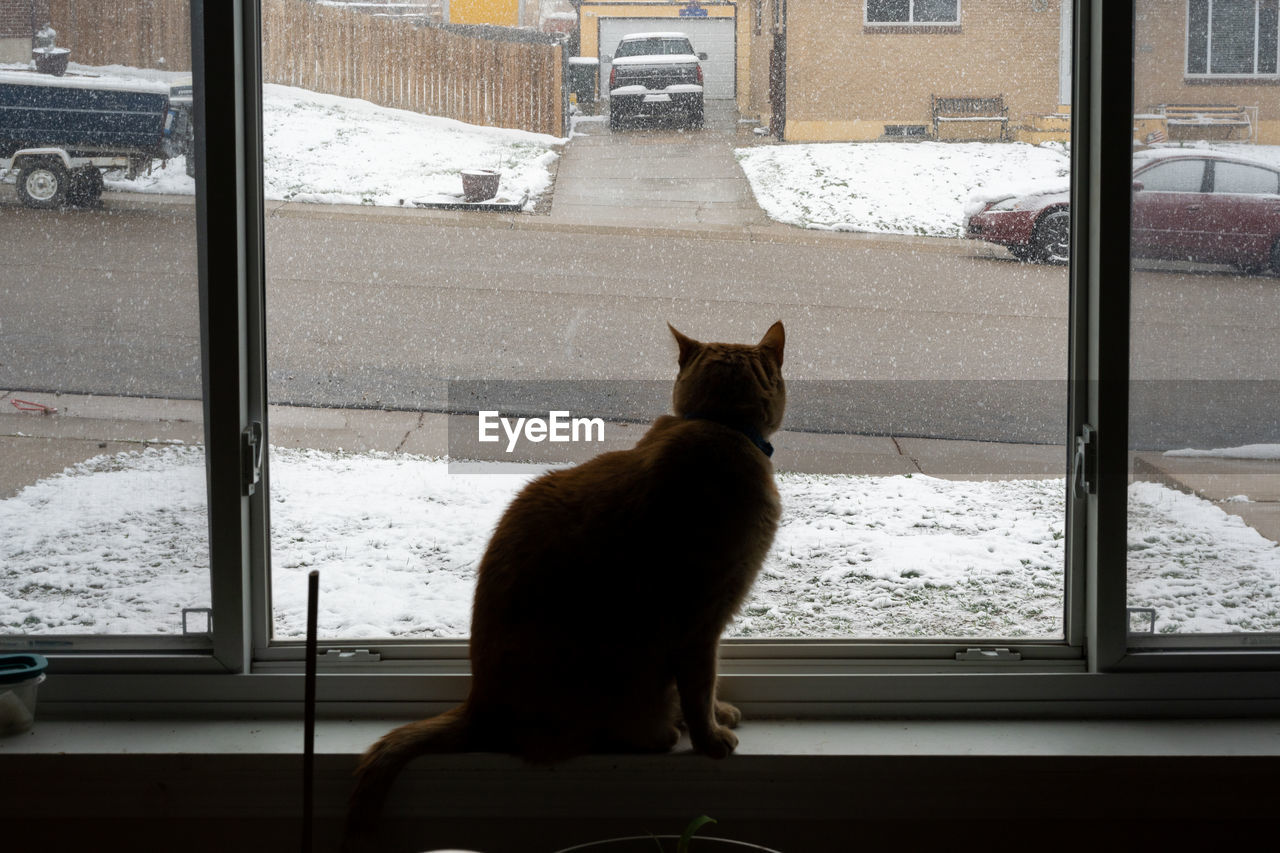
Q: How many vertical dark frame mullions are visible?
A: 2